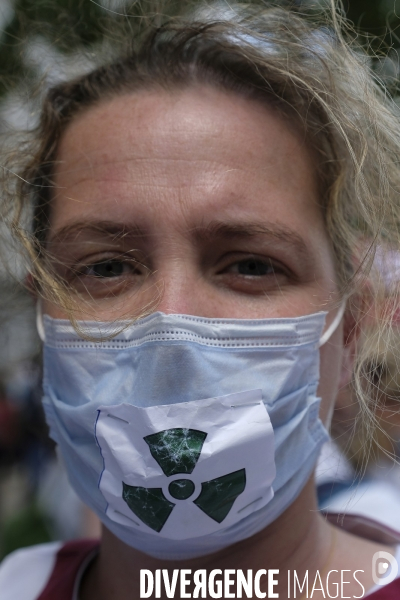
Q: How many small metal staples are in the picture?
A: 4